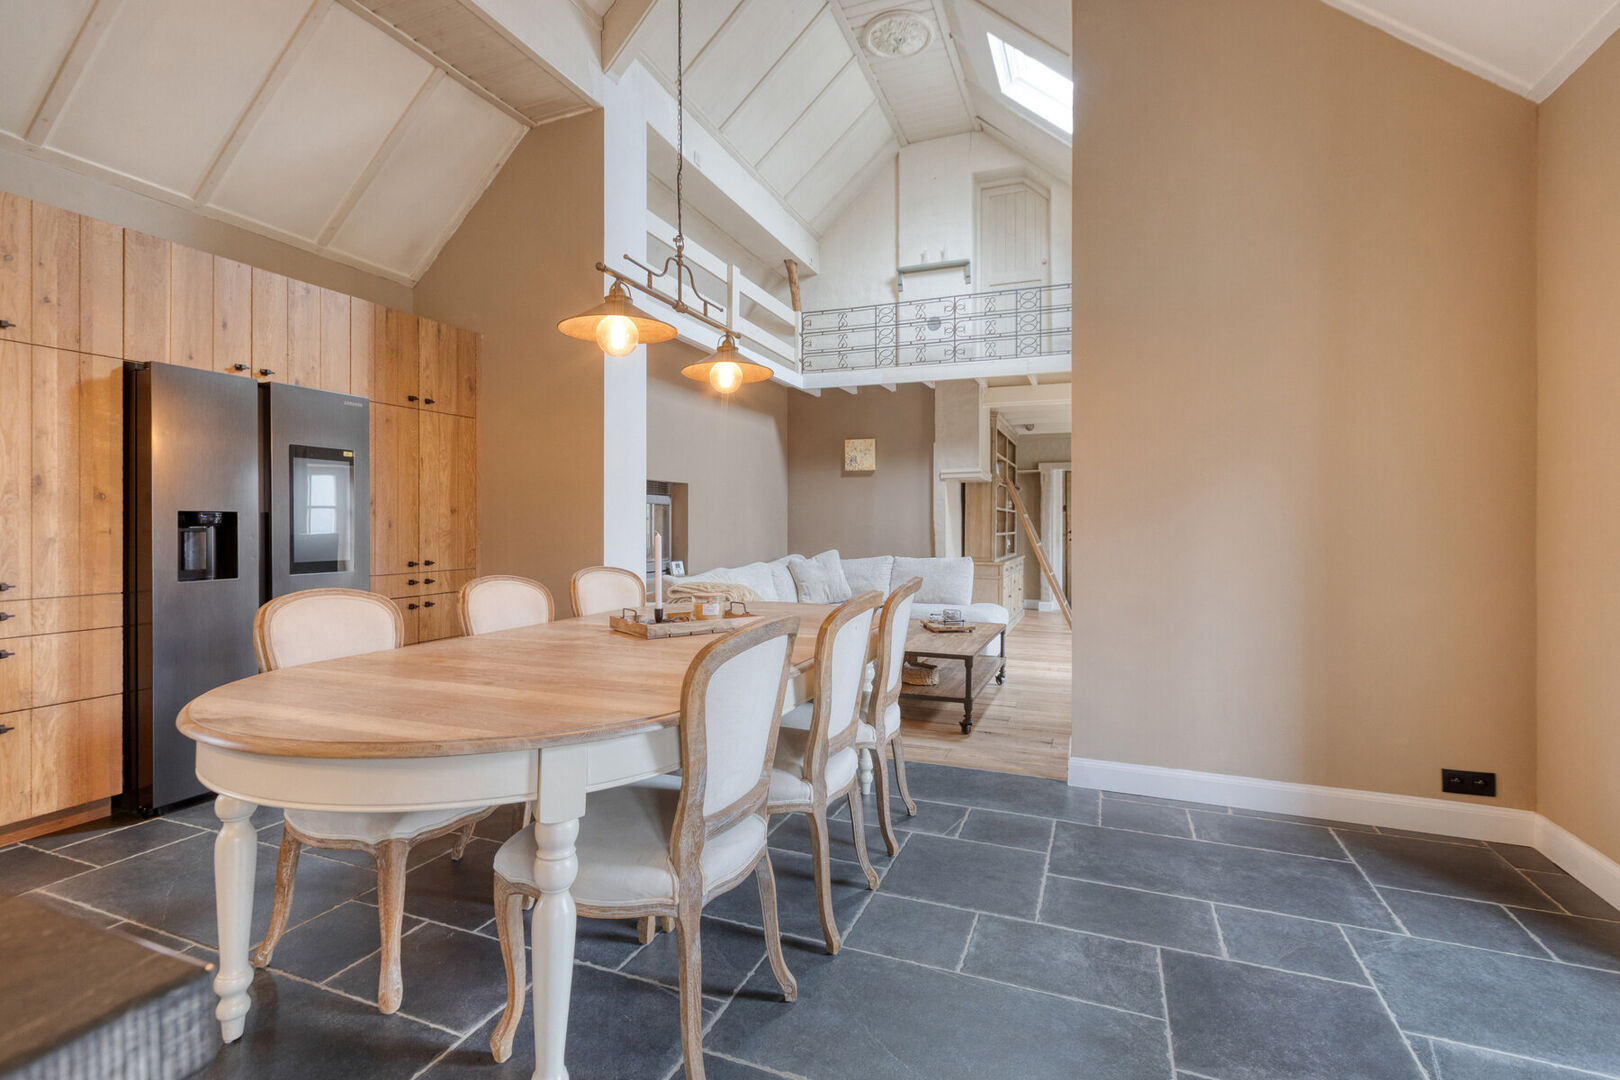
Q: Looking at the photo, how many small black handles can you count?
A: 15